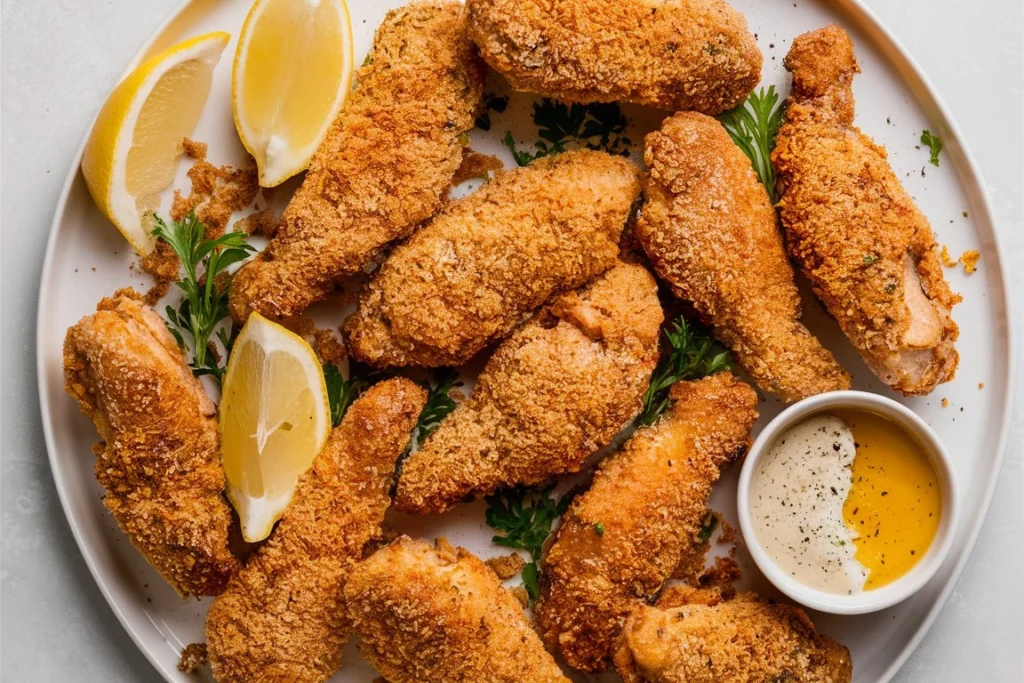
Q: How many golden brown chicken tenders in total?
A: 11